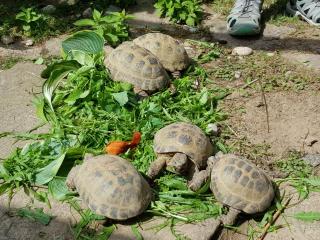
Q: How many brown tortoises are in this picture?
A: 5